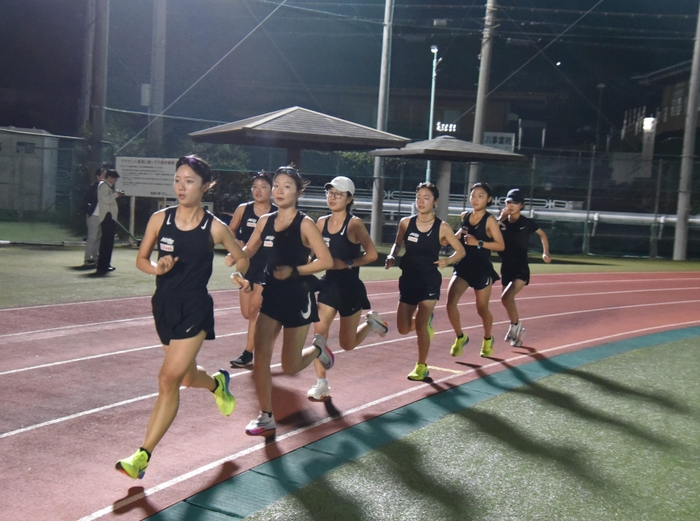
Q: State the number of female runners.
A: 7